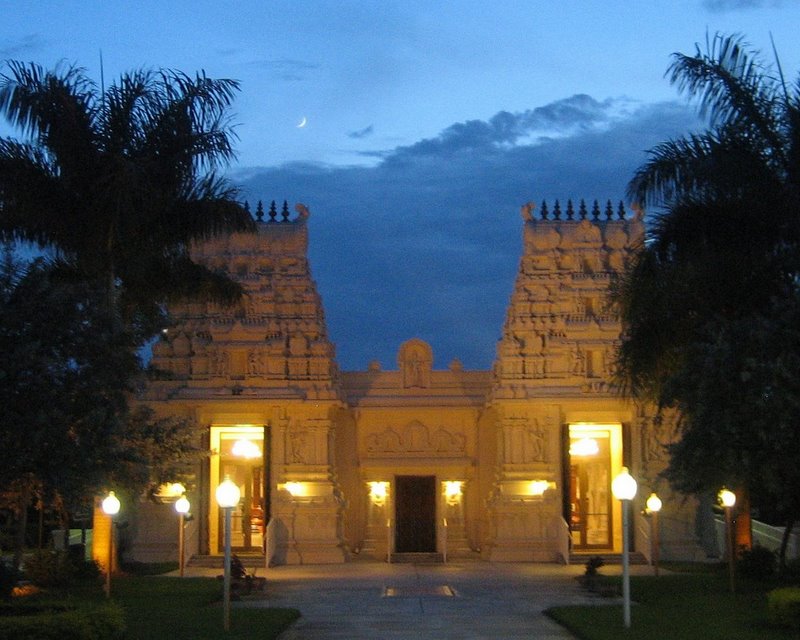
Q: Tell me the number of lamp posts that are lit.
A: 6